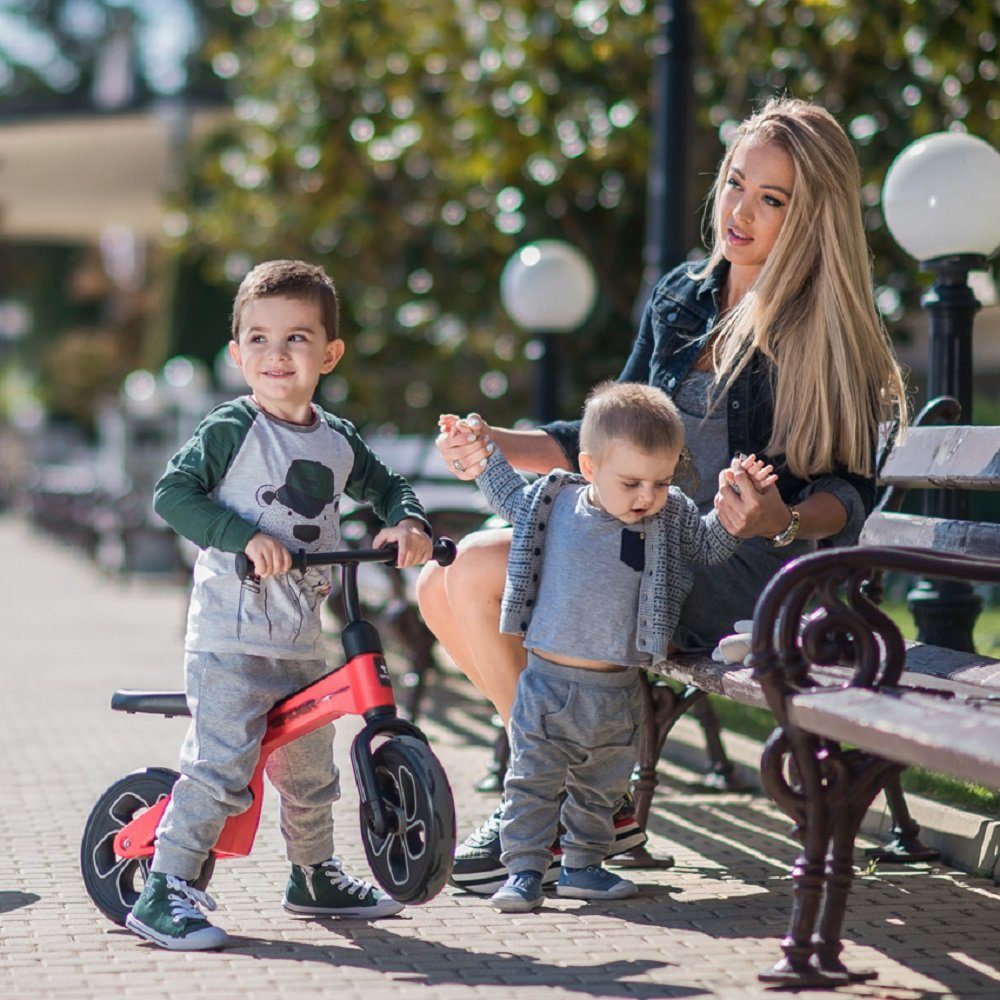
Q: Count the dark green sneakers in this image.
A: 2